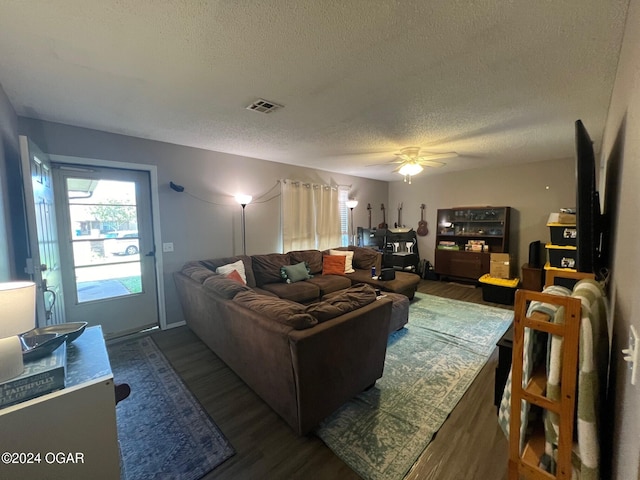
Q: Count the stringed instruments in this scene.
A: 4